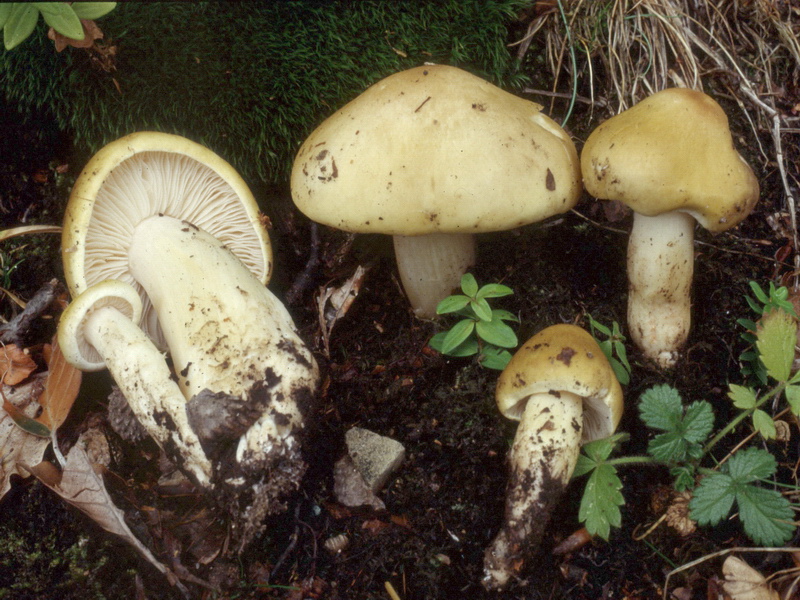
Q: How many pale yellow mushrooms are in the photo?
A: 5